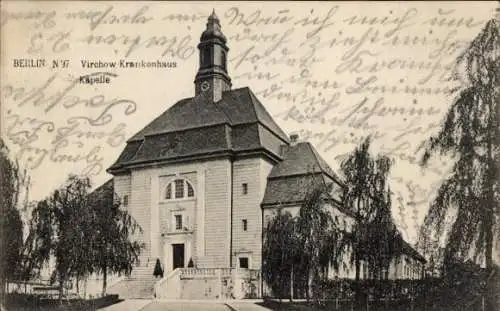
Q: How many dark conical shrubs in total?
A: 2